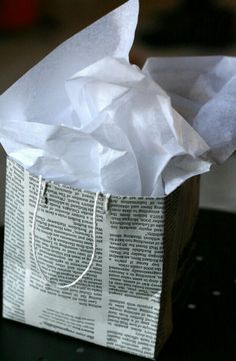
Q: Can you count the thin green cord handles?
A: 0